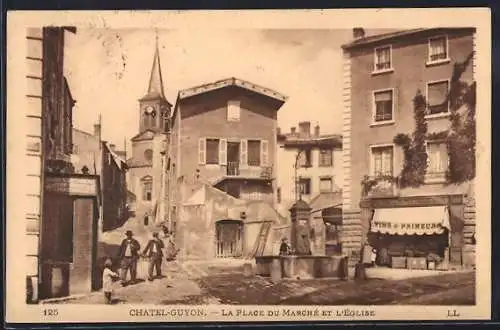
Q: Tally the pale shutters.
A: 4